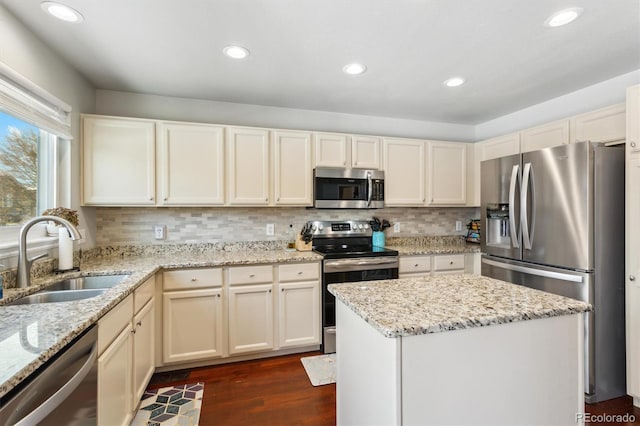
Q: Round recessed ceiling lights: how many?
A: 5